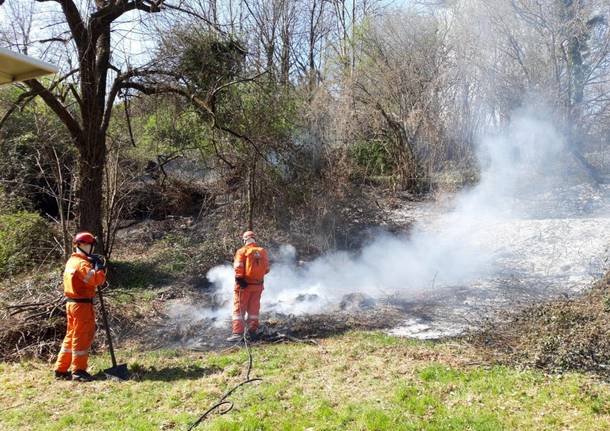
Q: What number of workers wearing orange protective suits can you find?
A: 2